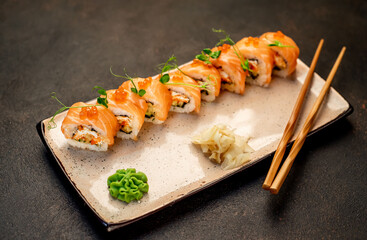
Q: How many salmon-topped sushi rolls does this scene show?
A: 8